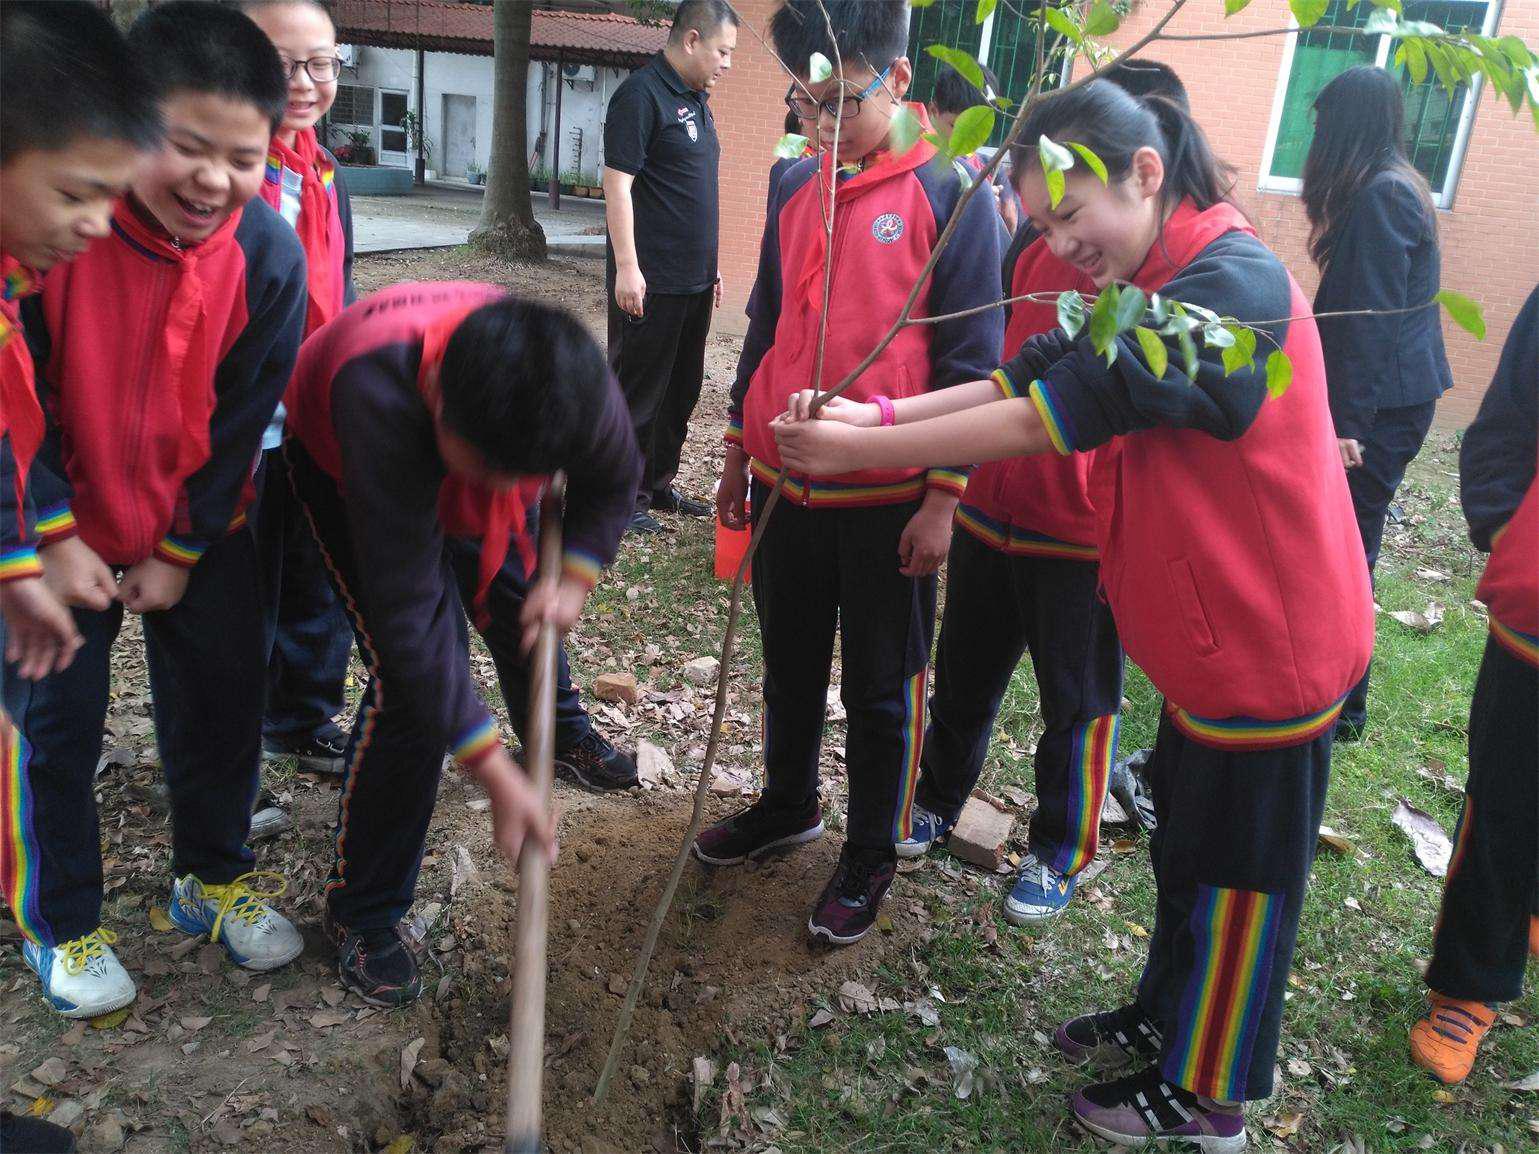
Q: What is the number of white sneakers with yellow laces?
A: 2